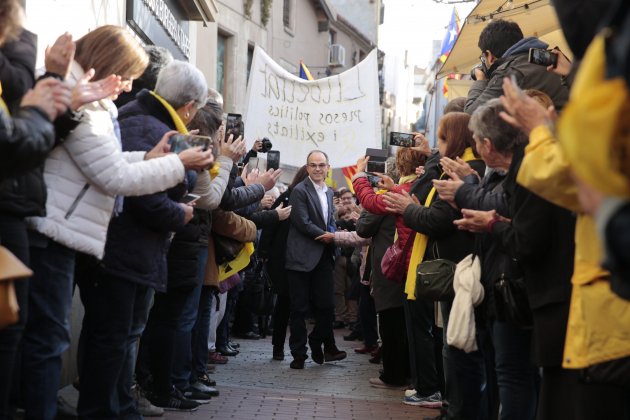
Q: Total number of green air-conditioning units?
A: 0